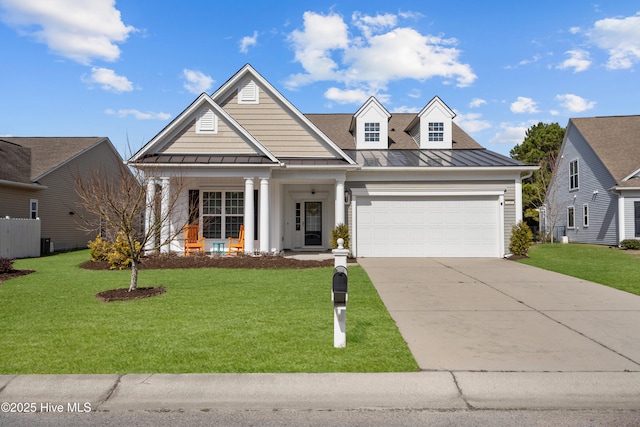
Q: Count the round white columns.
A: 5